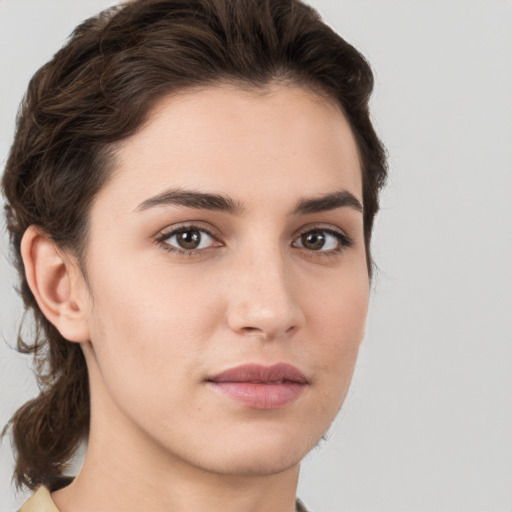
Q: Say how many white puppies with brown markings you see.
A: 0